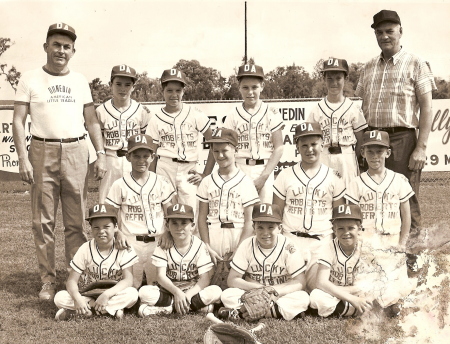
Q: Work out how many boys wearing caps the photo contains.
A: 12